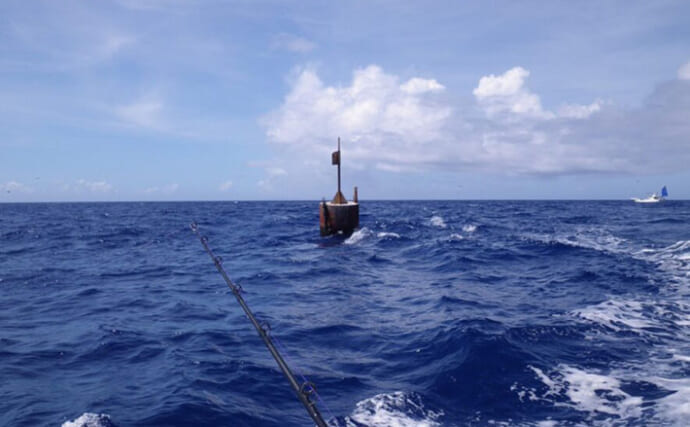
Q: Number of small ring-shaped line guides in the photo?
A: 6